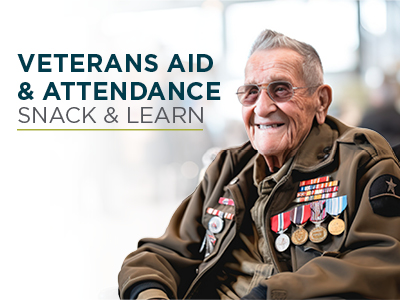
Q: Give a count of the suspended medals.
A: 4